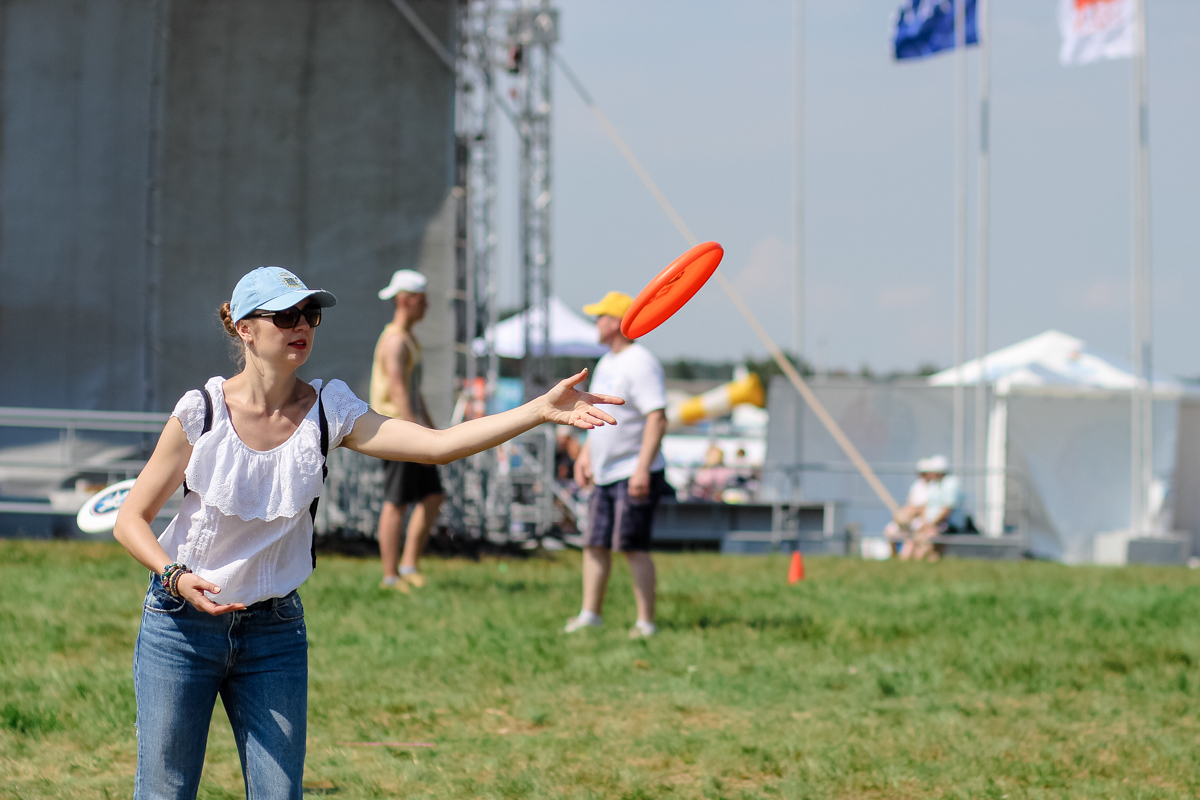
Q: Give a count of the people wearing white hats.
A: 3